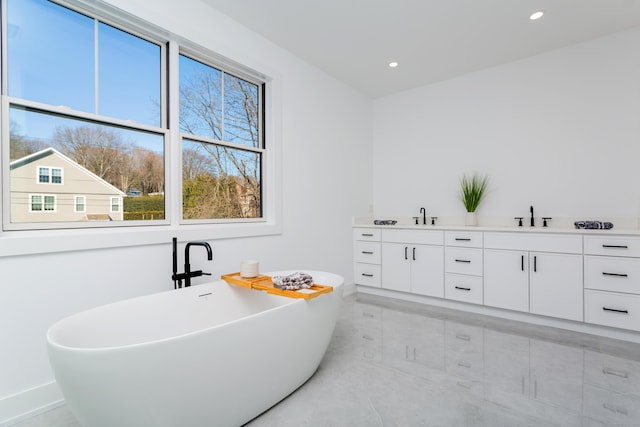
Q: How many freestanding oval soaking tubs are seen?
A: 1